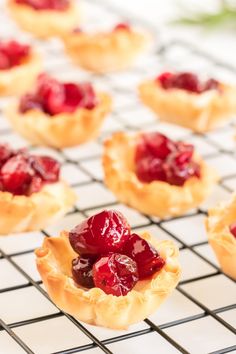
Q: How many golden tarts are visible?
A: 9